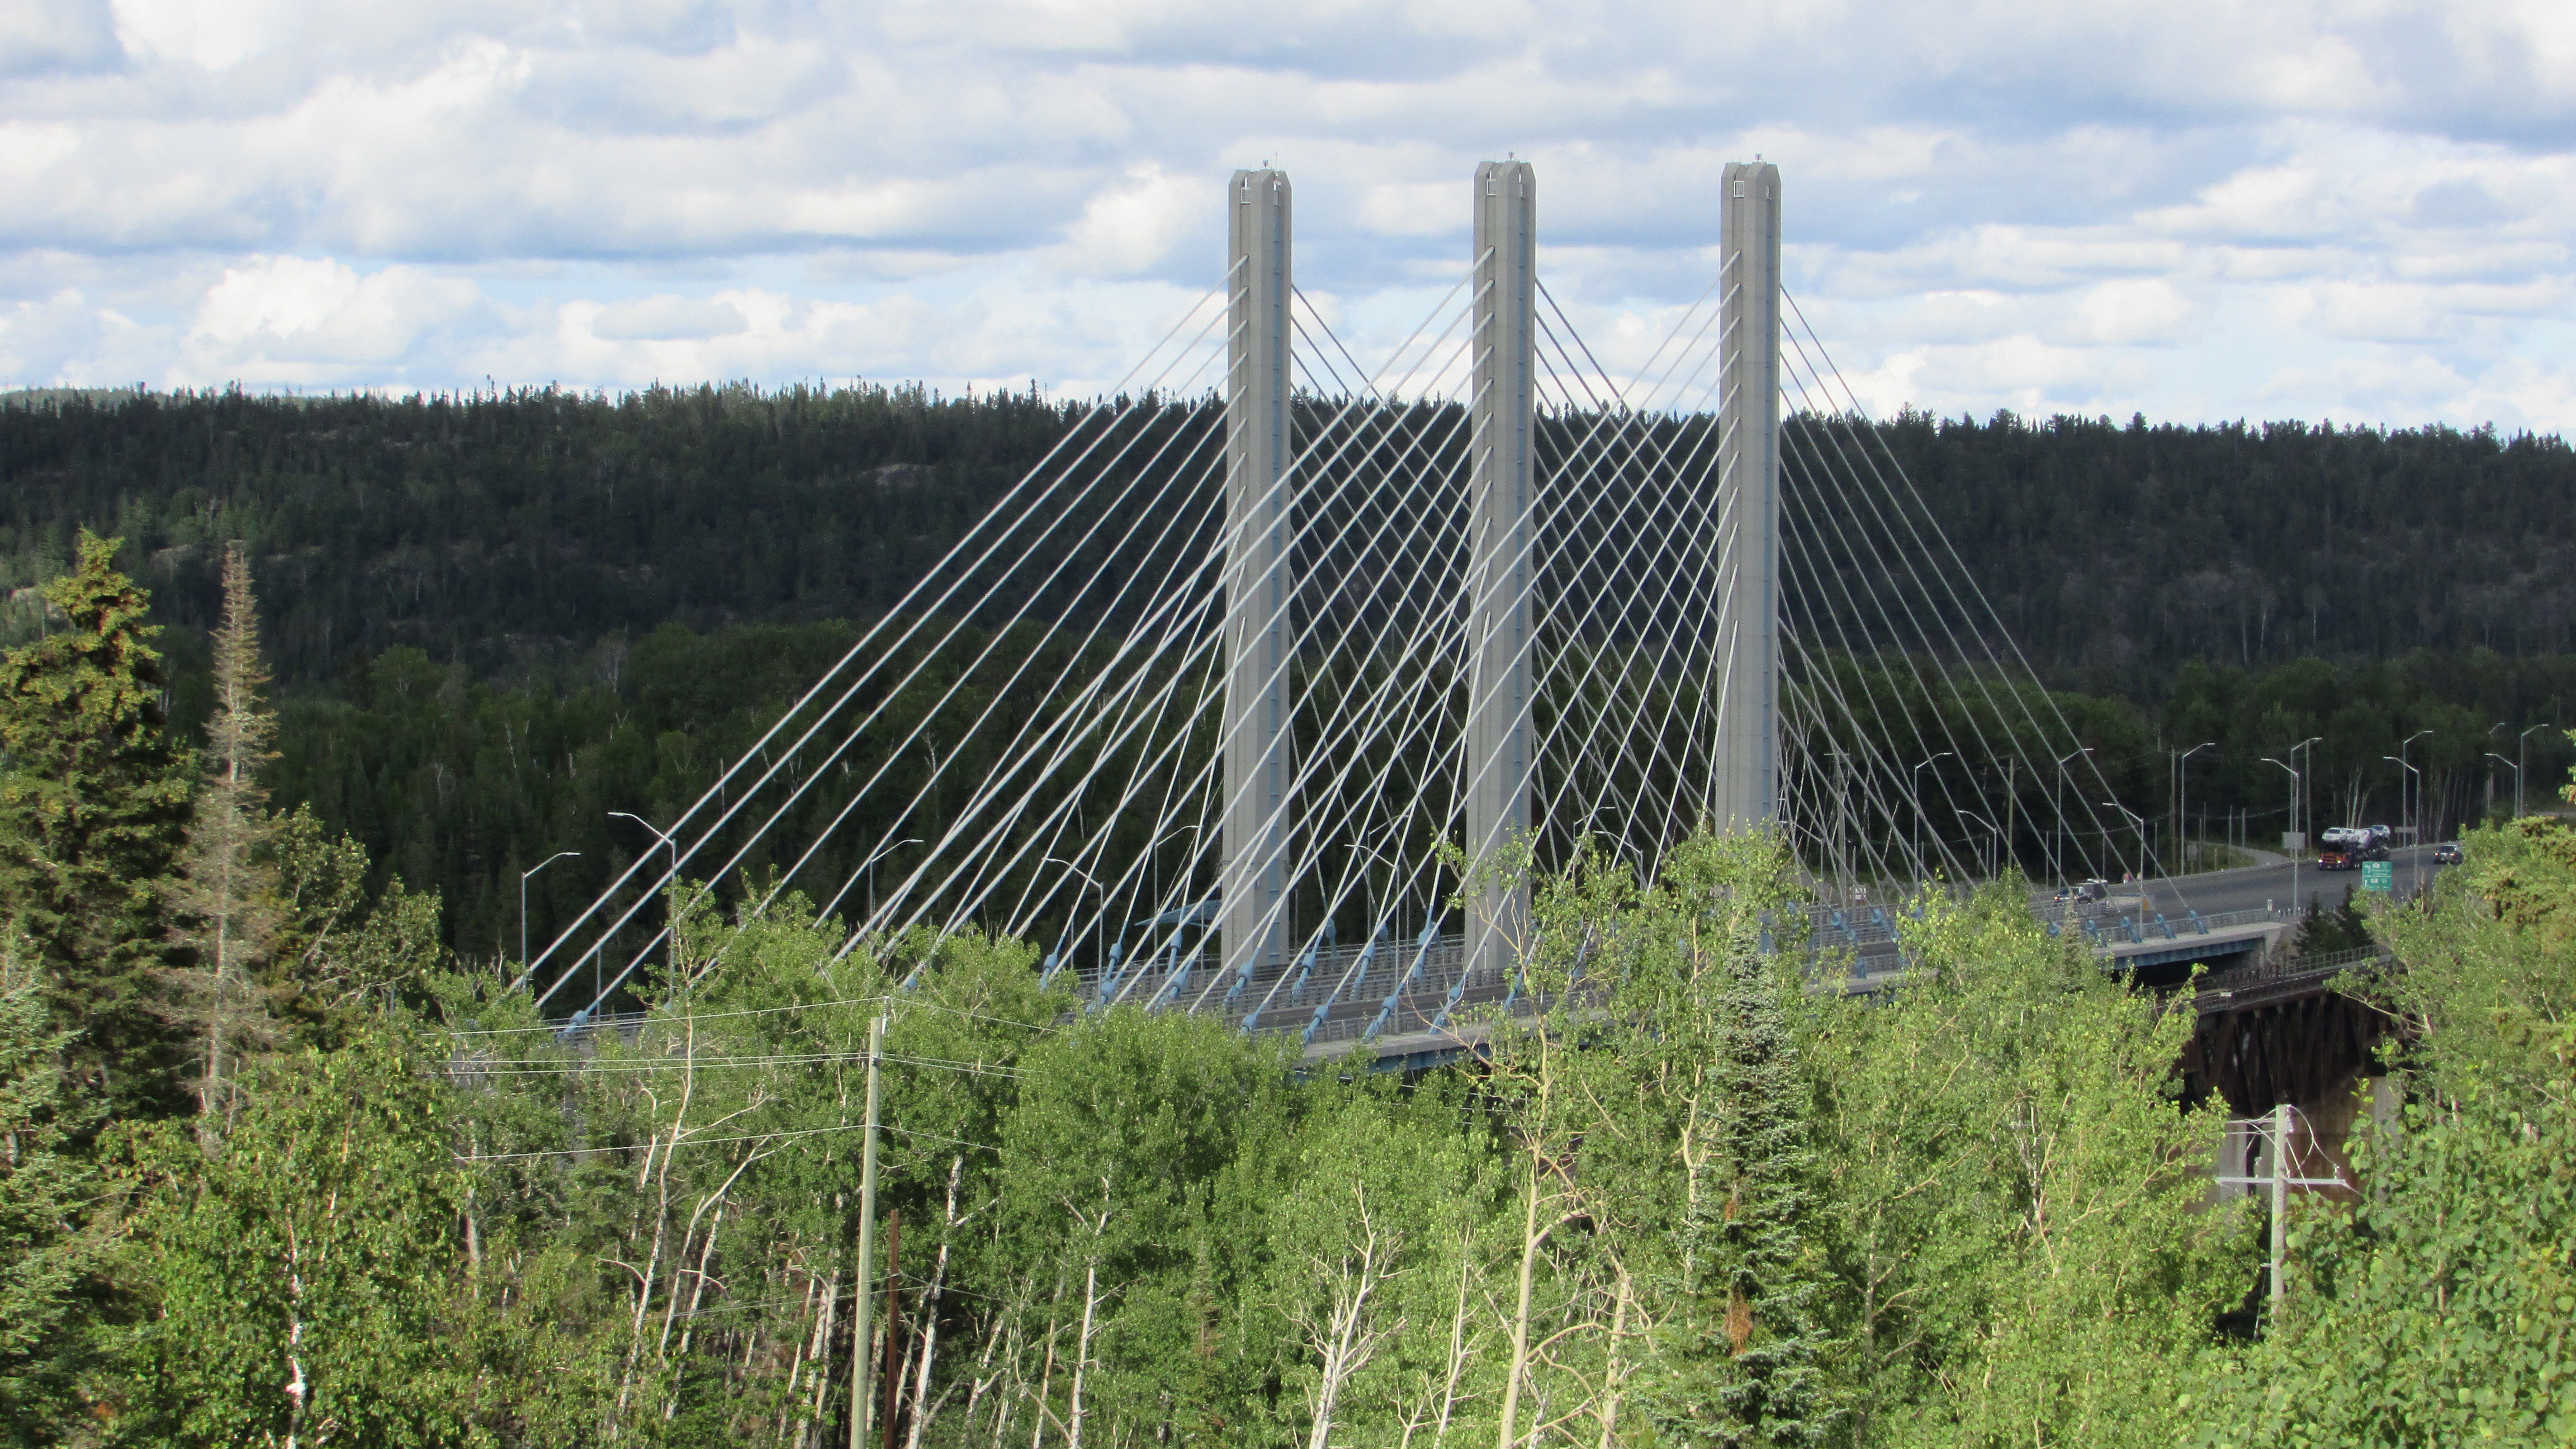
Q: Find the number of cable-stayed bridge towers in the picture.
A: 3